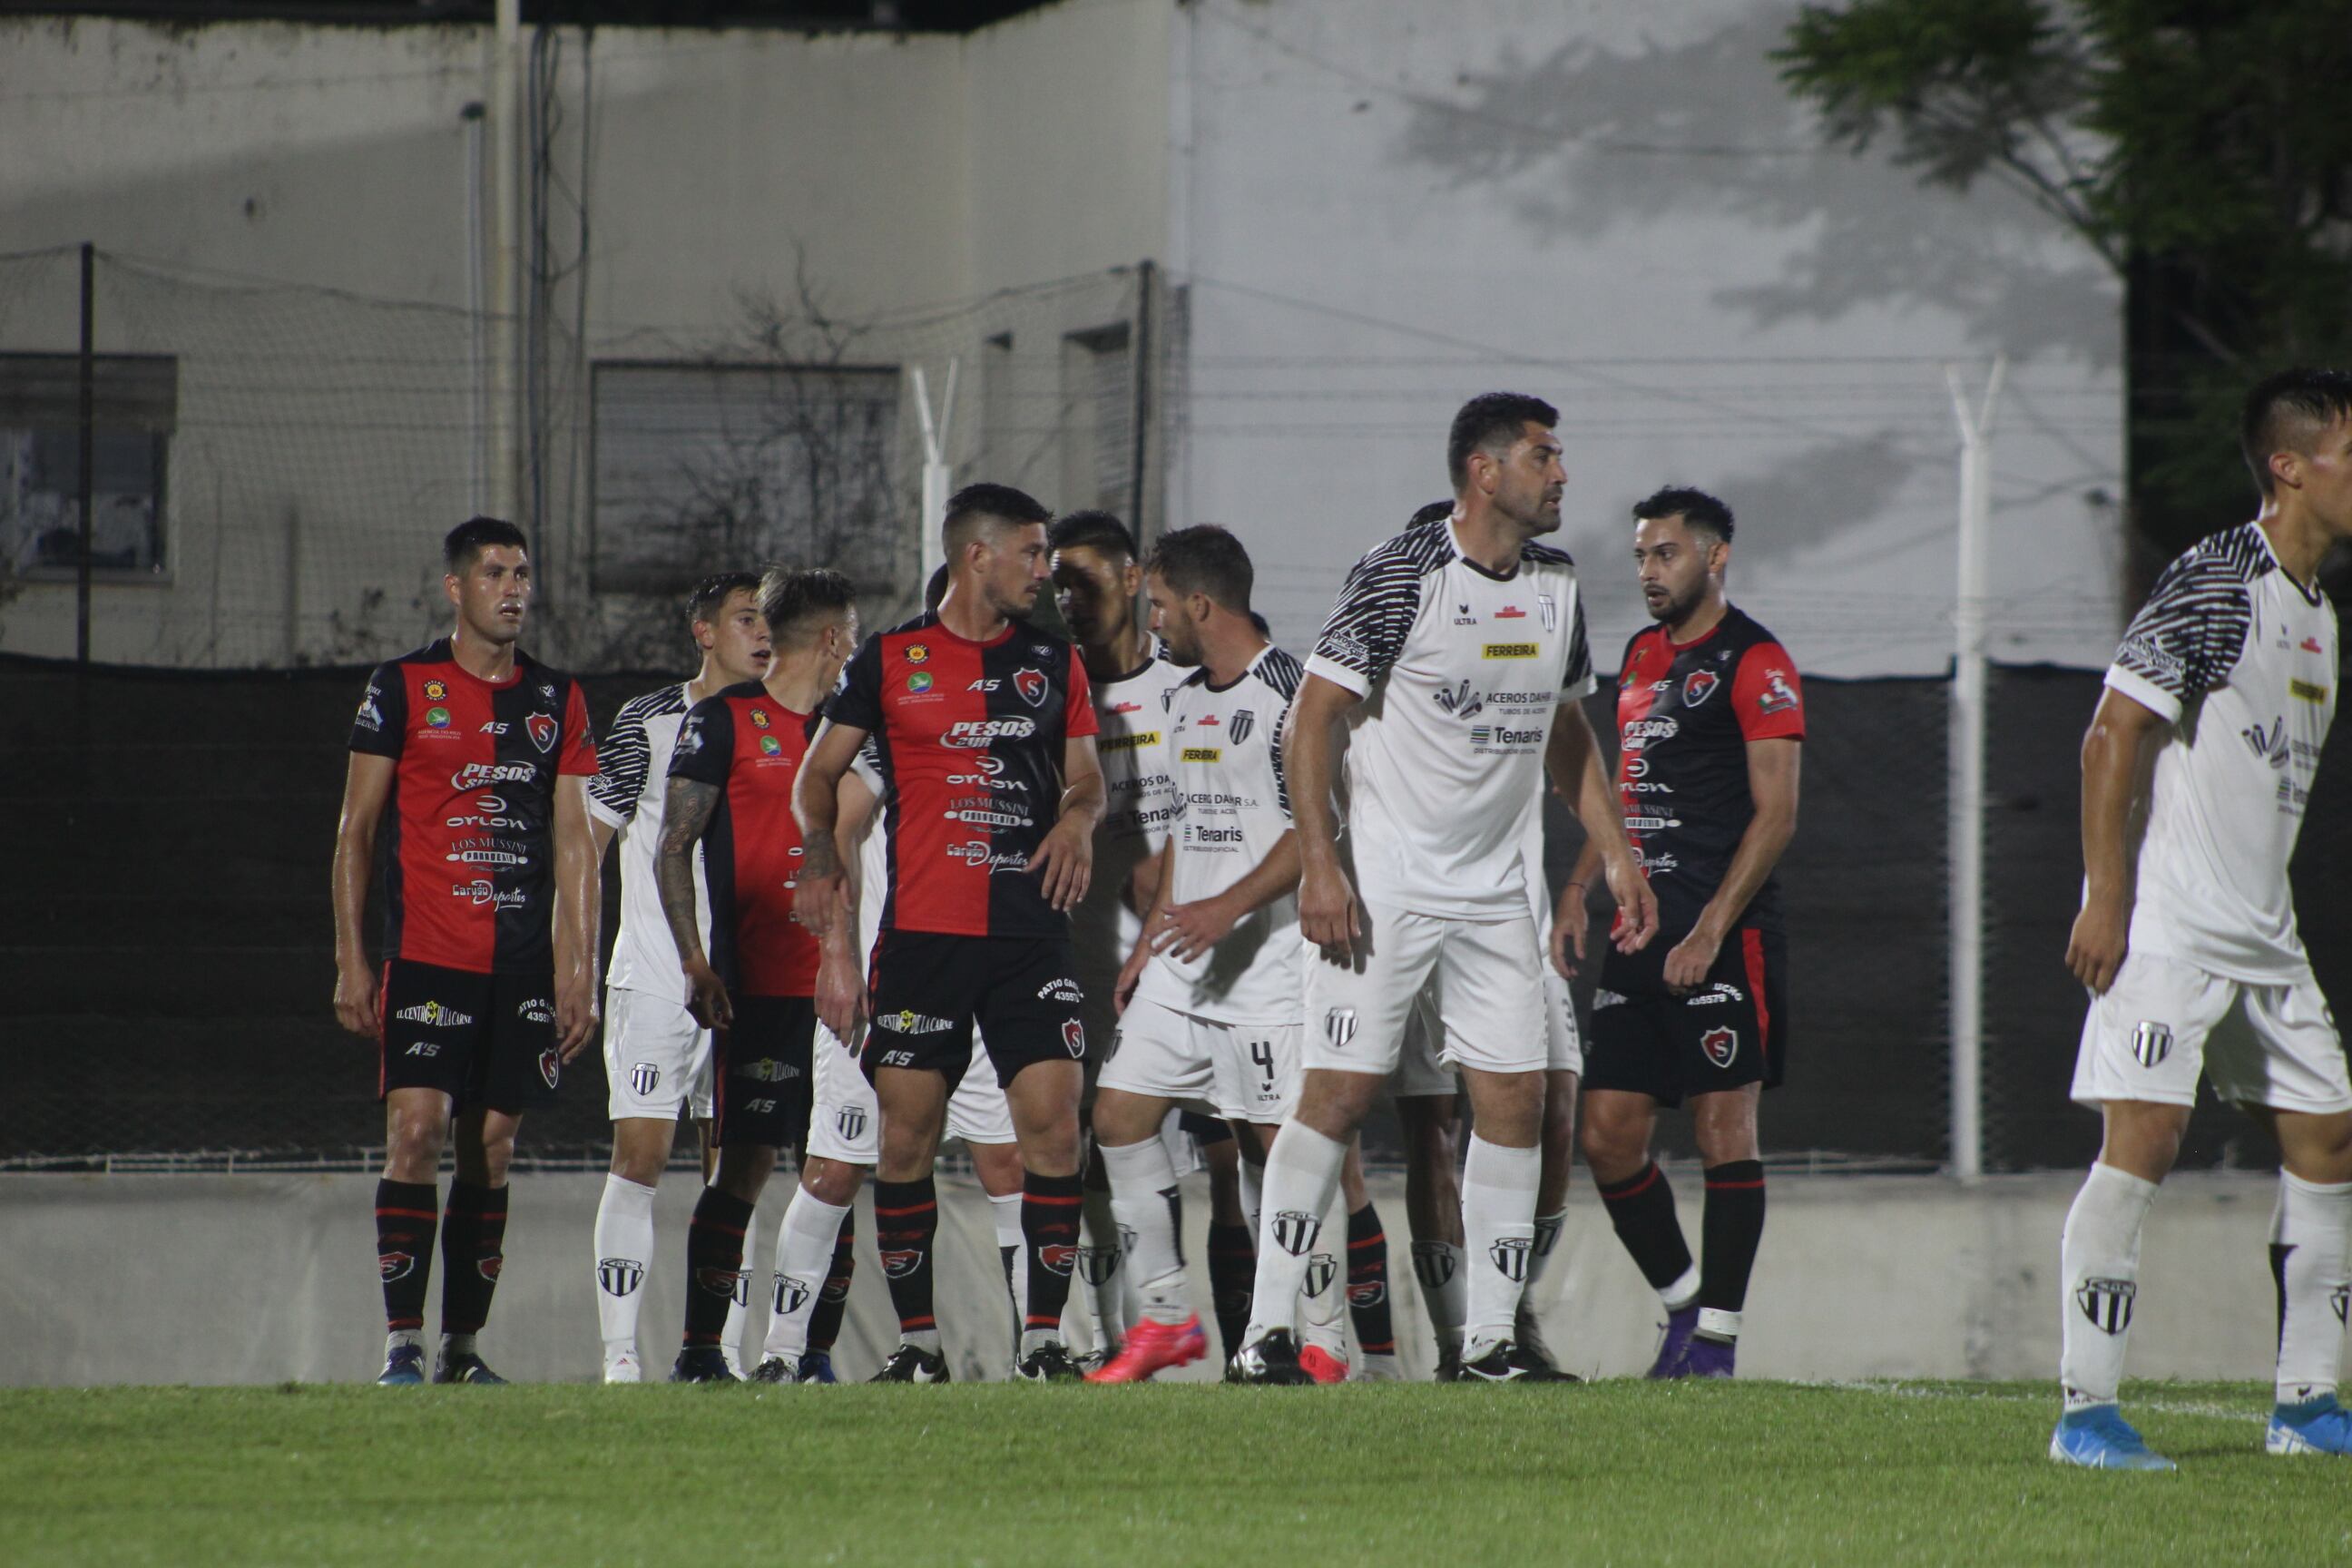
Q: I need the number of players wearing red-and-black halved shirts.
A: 4